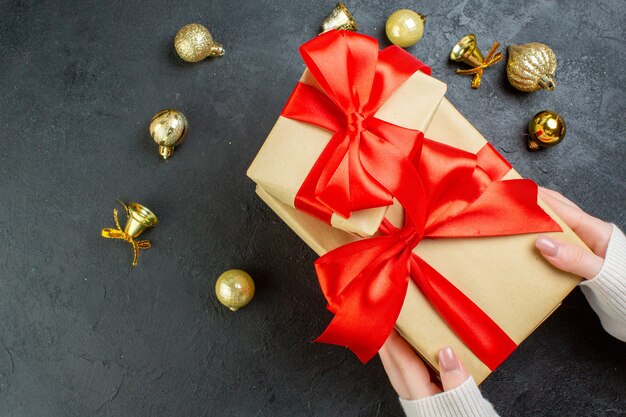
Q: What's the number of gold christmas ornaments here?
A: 9